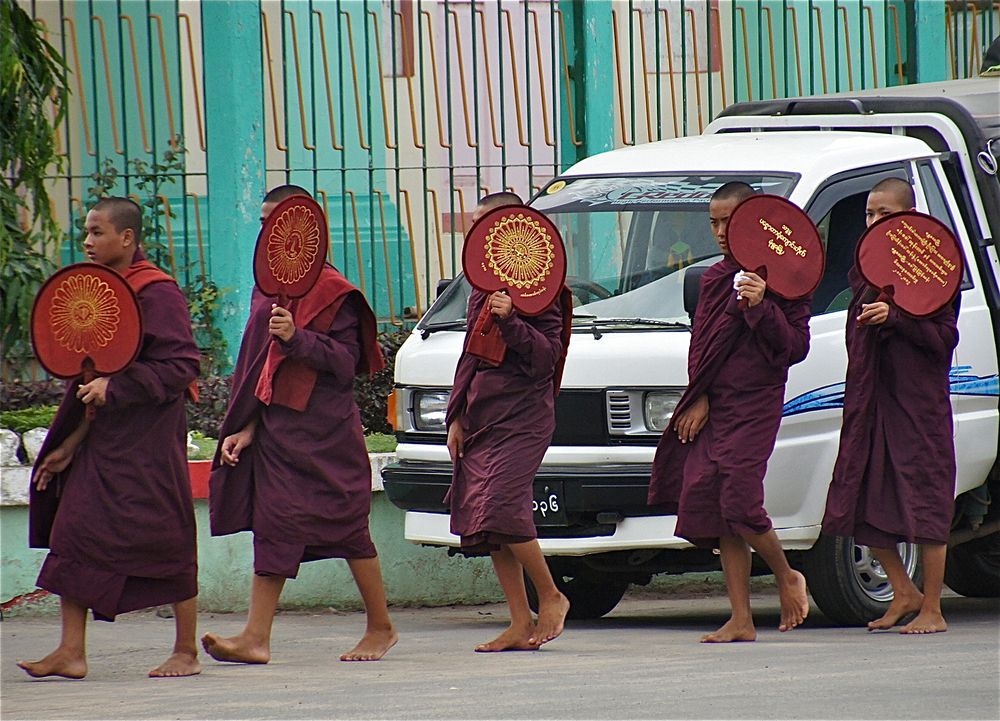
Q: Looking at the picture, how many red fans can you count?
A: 5